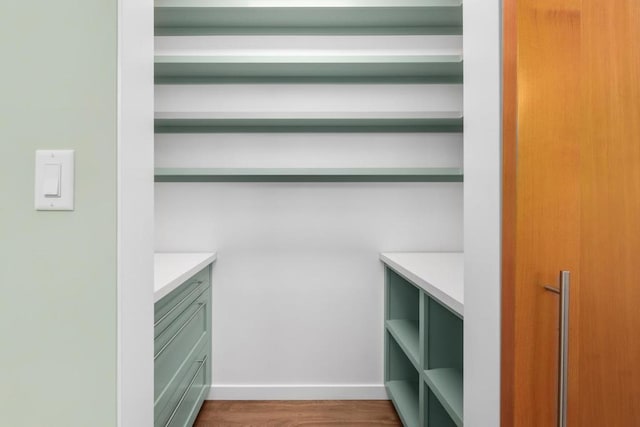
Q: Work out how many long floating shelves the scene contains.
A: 4